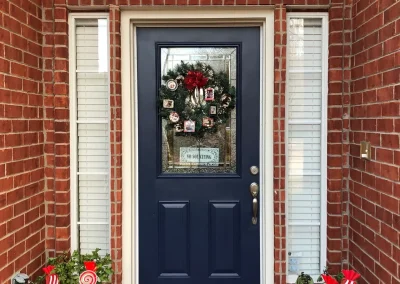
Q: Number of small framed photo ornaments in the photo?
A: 7